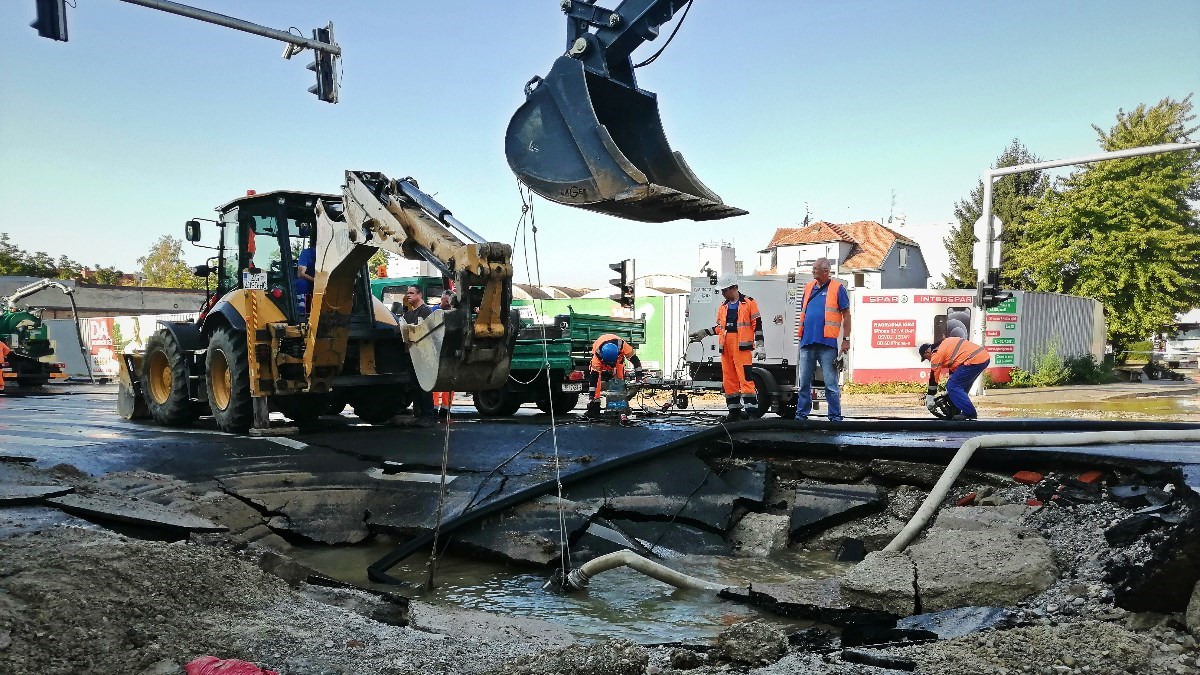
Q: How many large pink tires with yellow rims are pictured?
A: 0